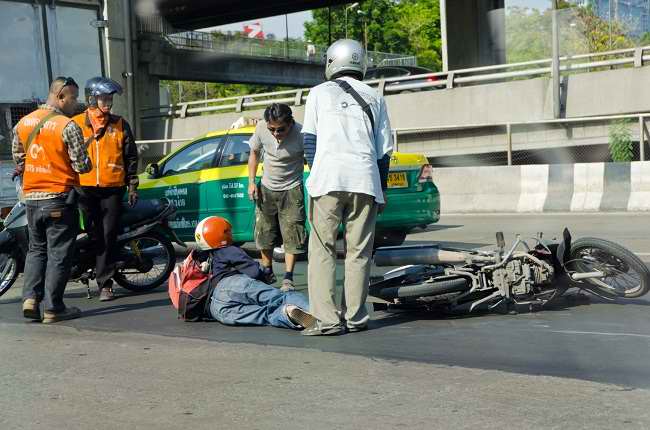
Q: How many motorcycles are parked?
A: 1